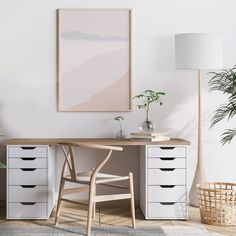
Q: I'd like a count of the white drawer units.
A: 2